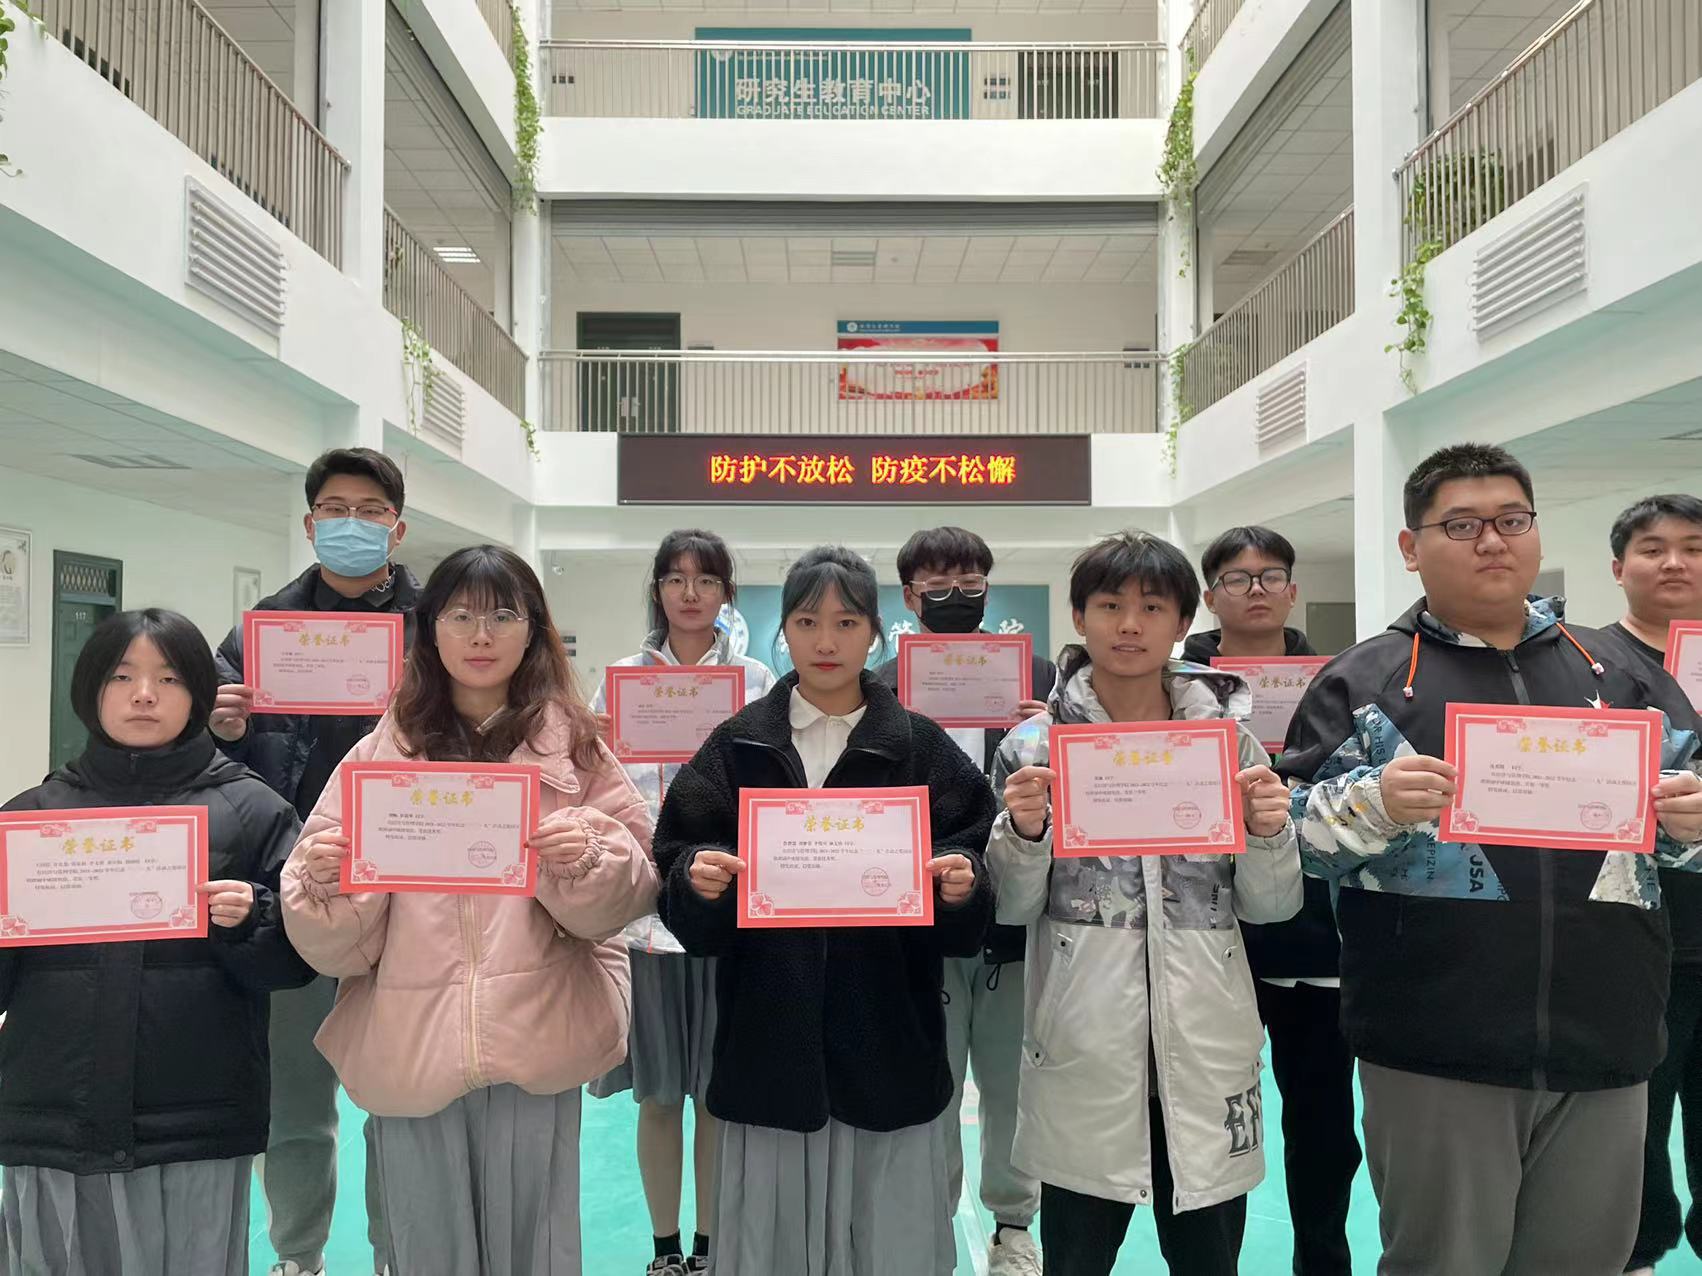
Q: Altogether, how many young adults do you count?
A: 10